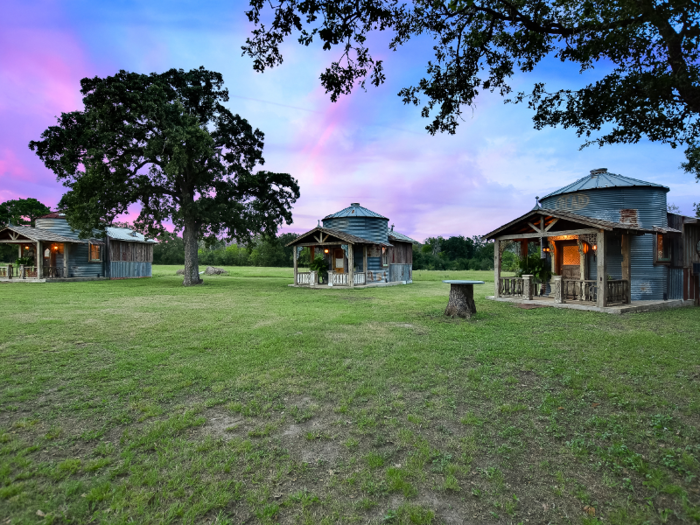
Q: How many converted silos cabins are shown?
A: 3